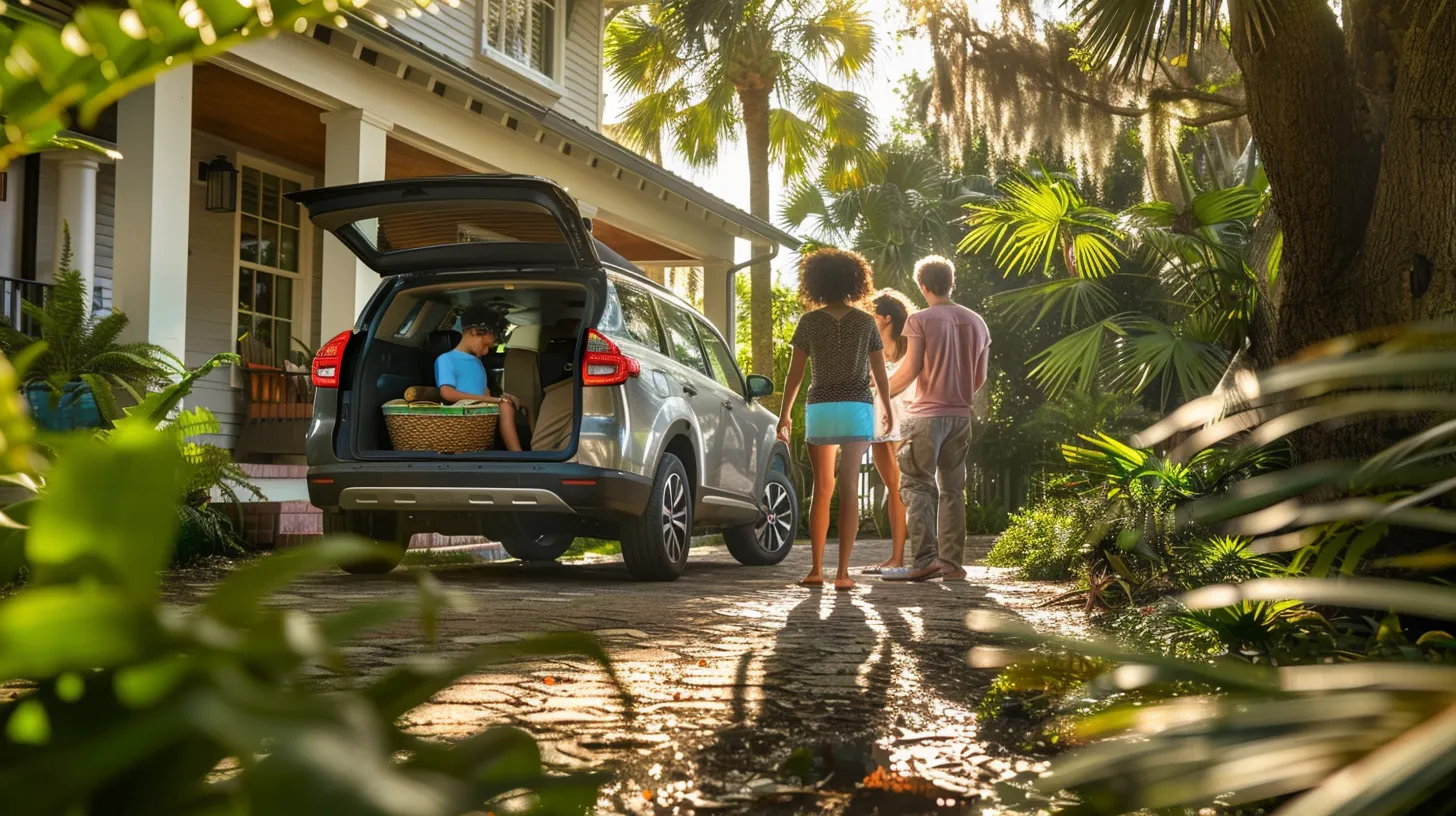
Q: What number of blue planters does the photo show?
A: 1